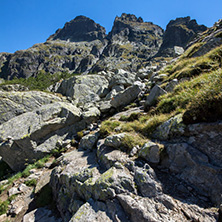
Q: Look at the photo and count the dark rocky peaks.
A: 3